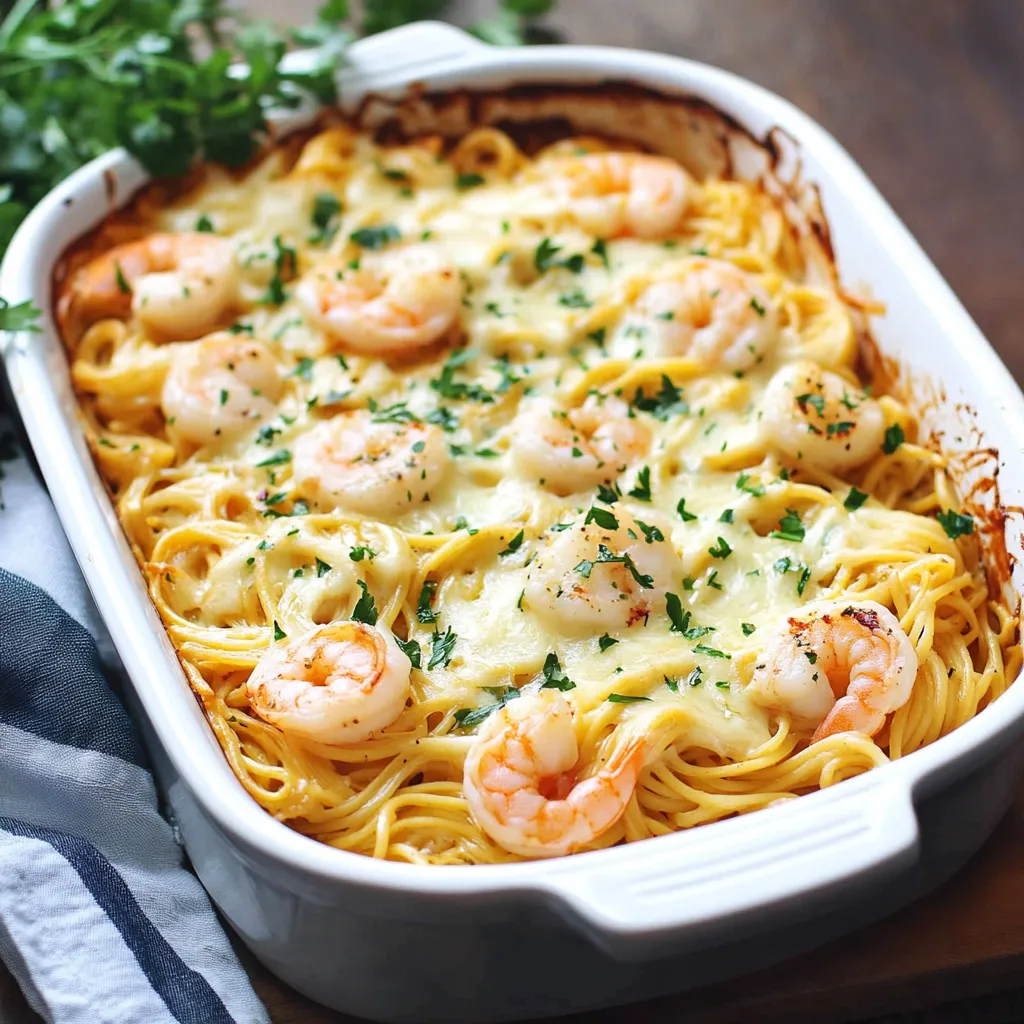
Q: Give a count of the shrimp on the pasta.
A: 12